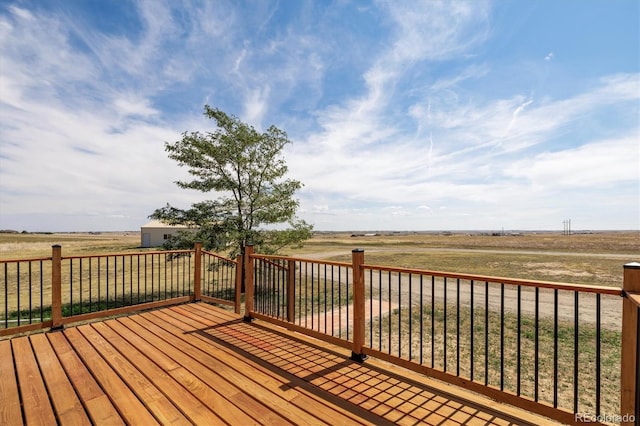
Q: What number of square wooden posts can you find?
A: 7